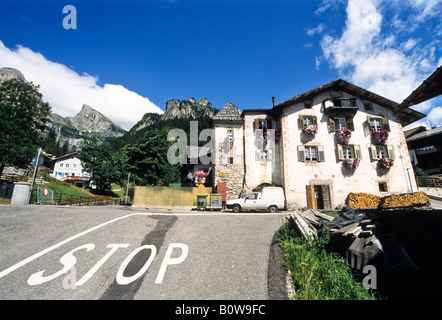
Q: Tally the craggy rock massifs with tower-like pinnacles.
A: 1